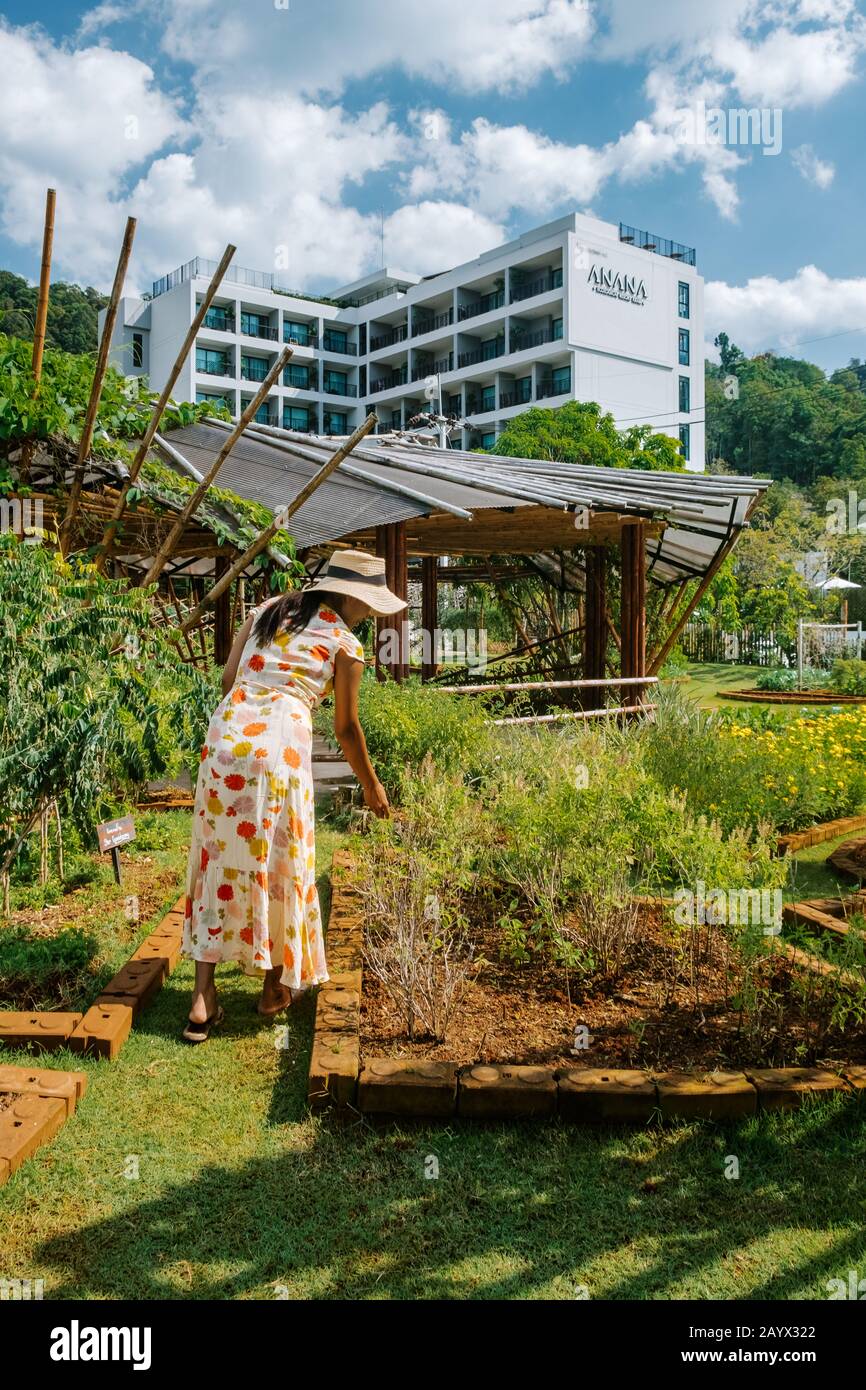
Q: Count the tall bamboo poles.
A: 5